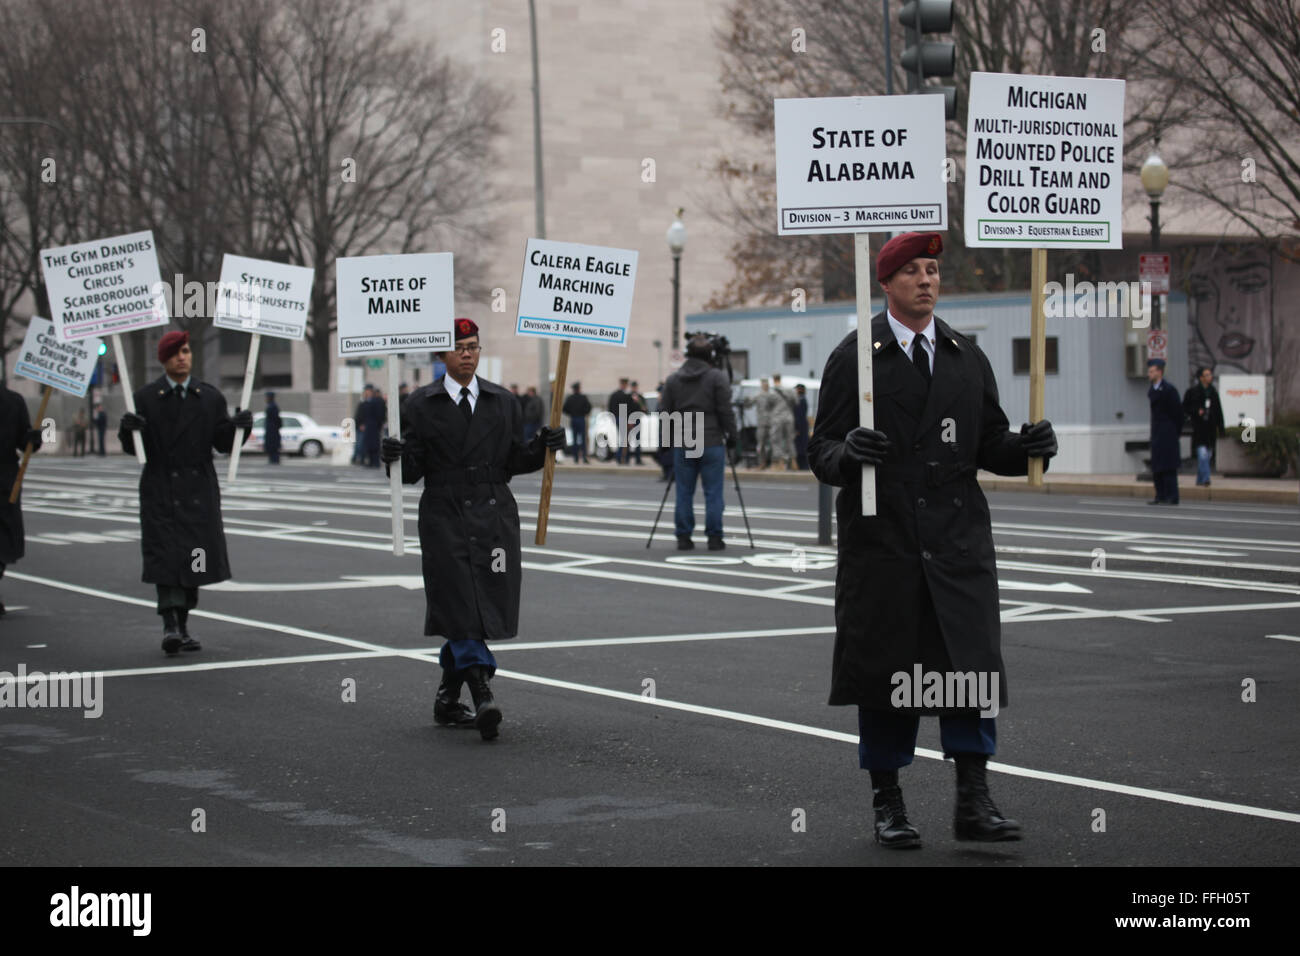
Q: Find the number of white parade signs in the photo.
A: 7